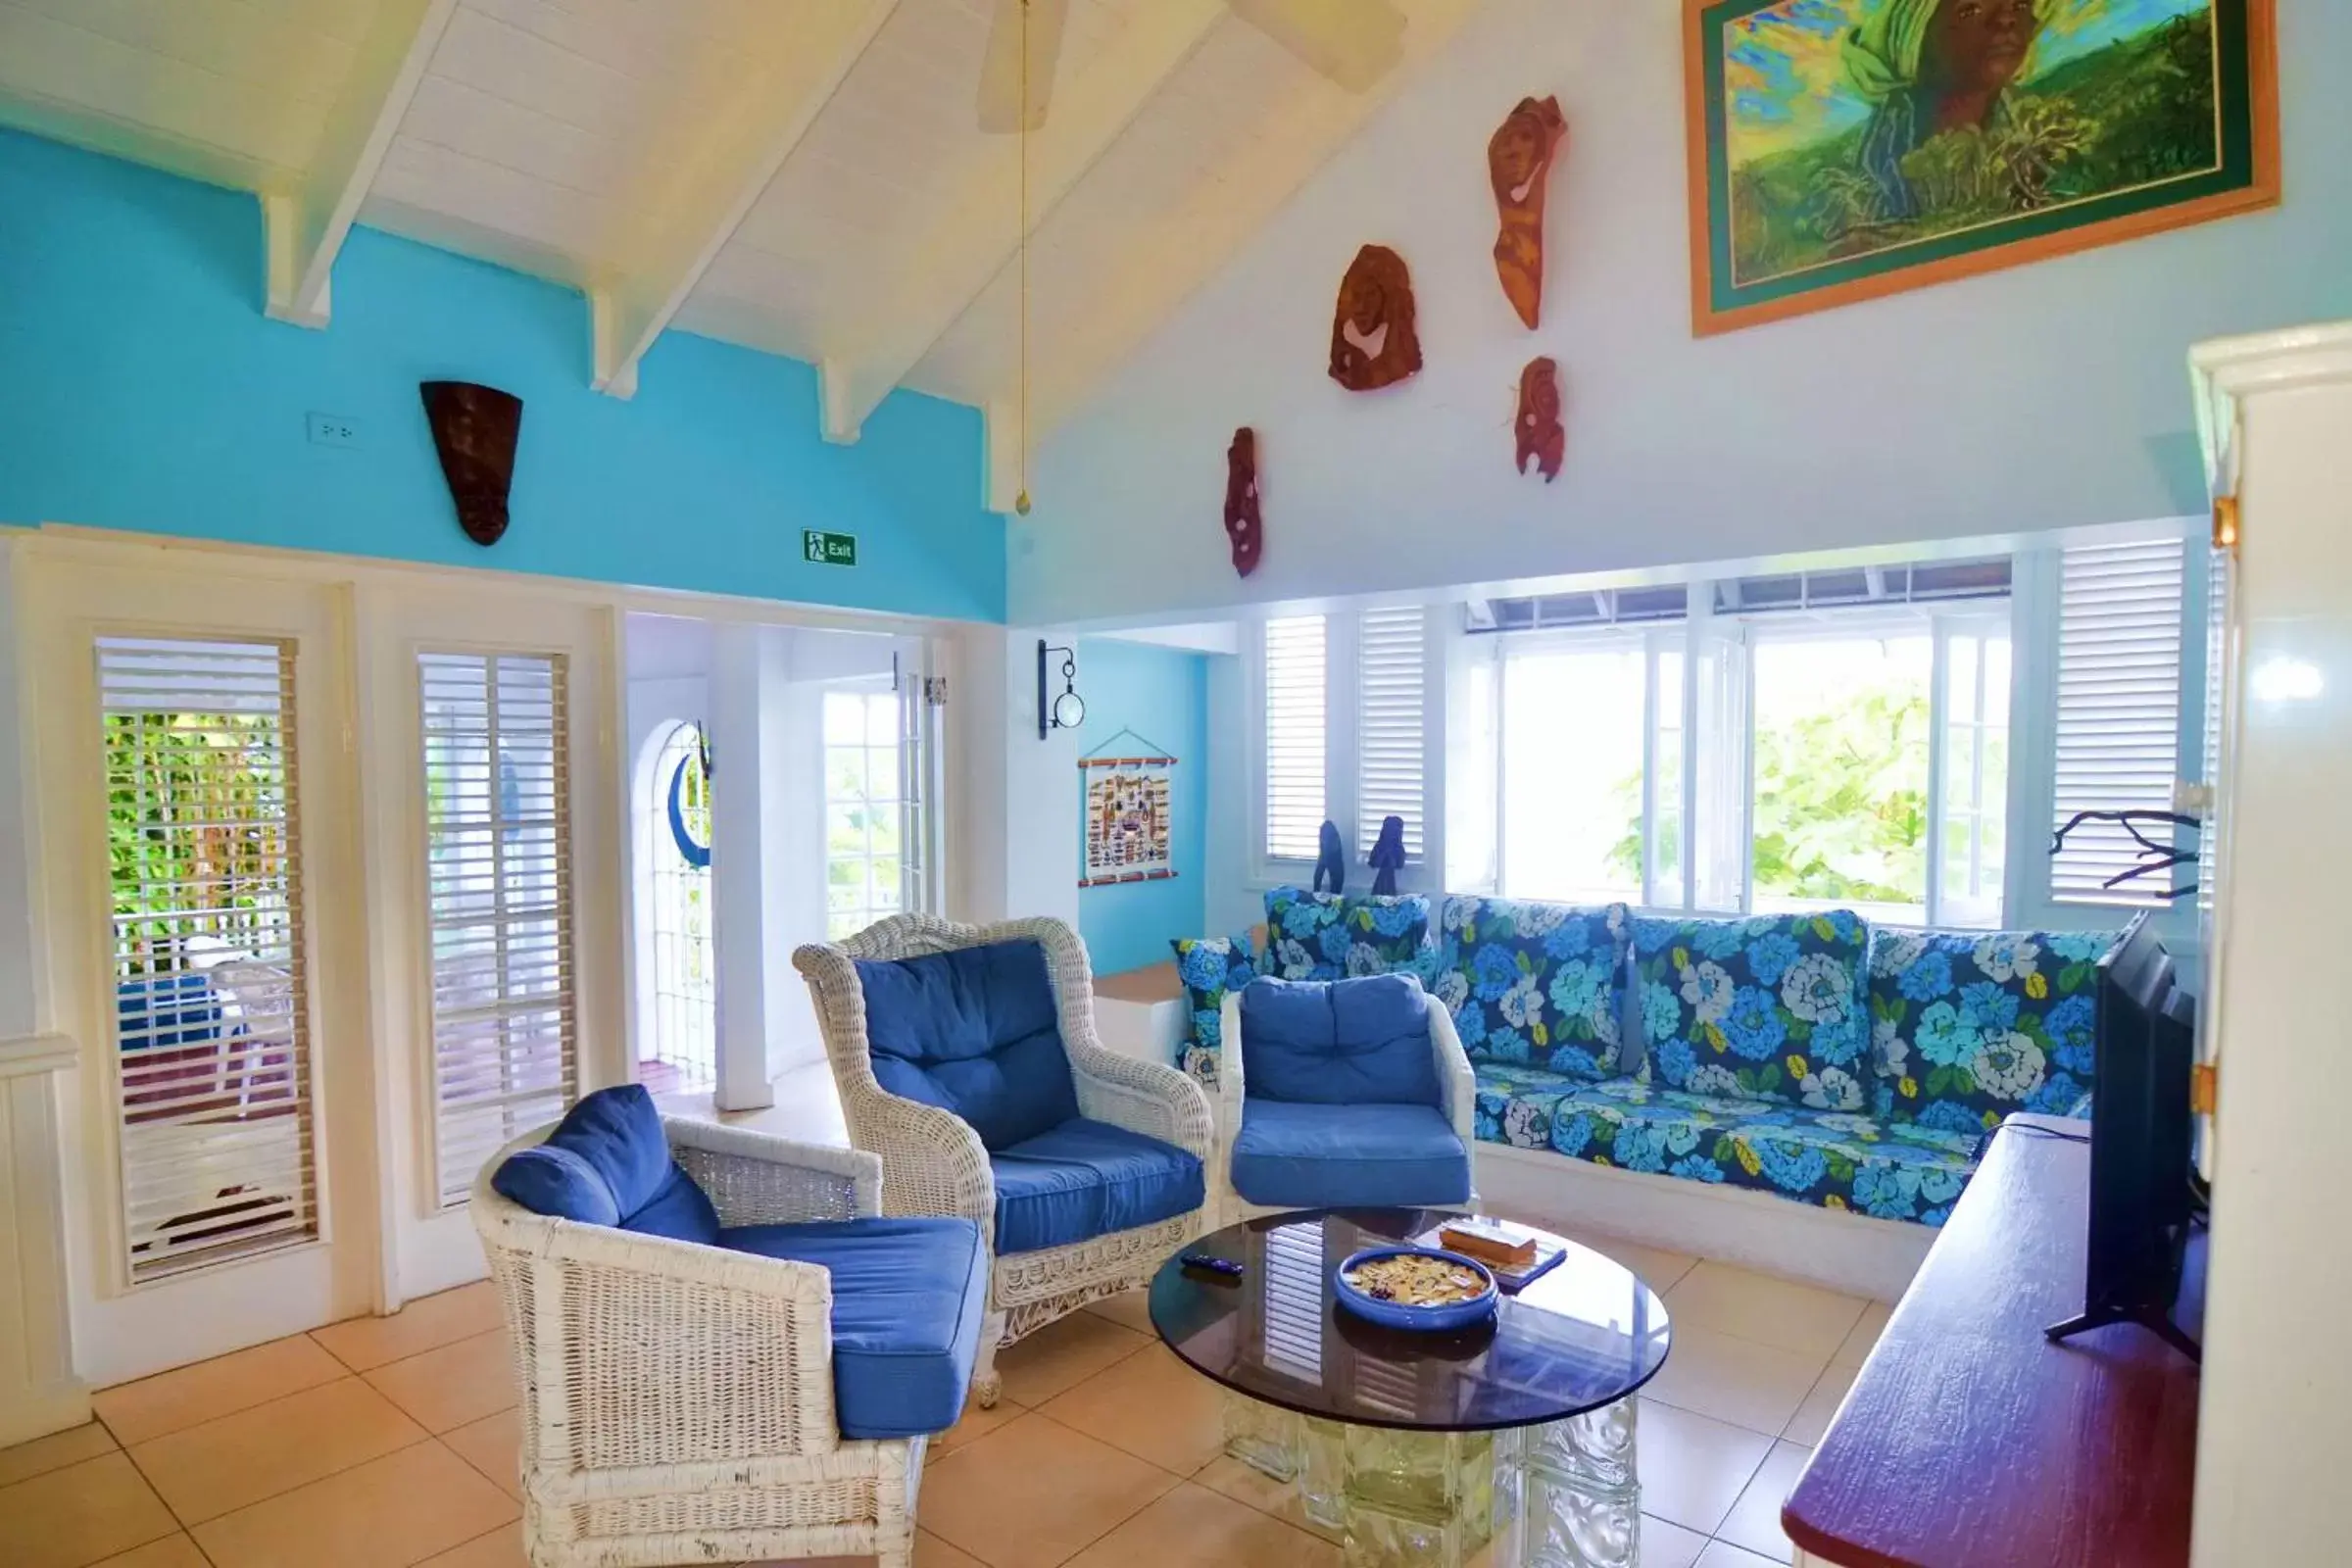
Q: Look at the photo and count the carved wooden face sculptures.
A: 5